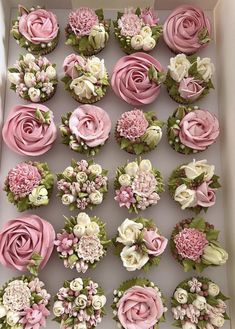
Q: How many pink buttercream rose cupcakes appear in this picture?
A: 8